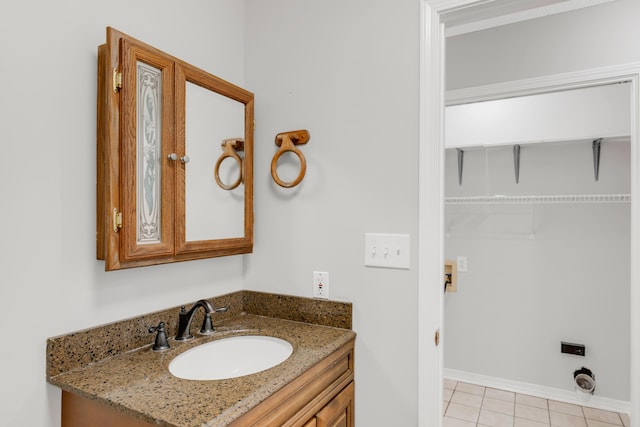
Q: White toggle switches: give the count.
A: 3